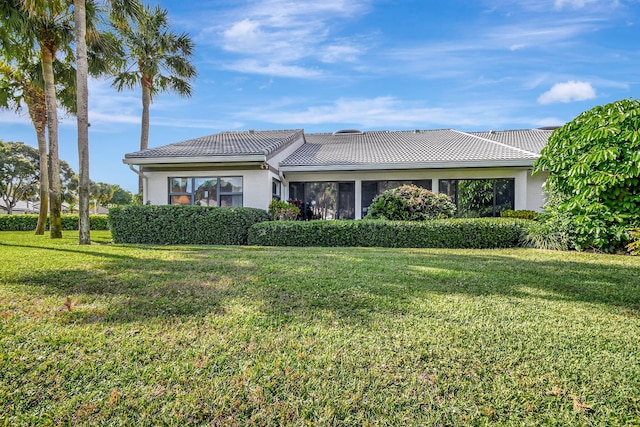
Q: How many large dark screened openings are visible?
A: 3